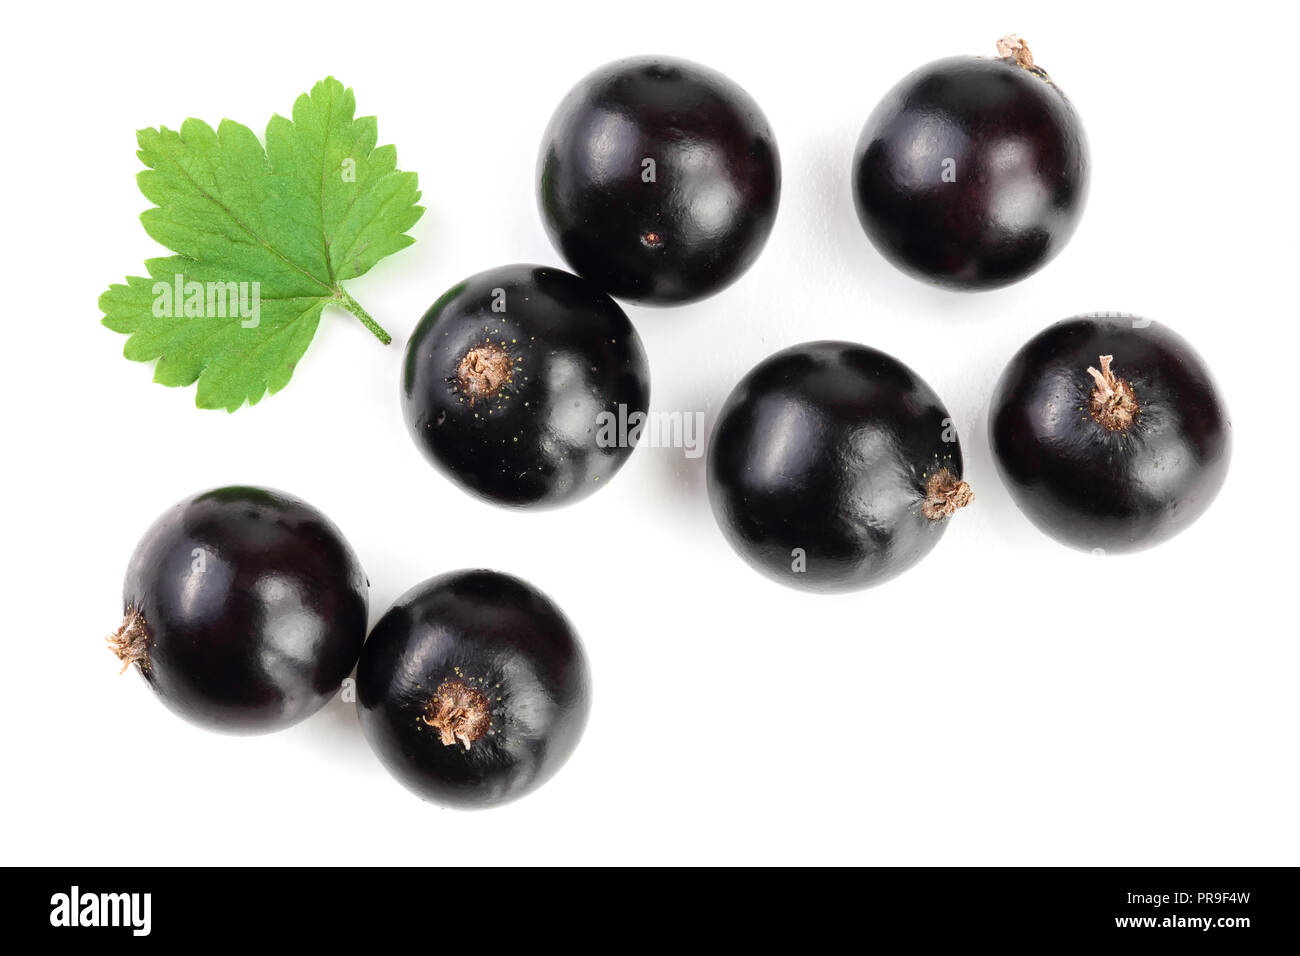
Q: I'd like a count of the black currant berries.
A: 7